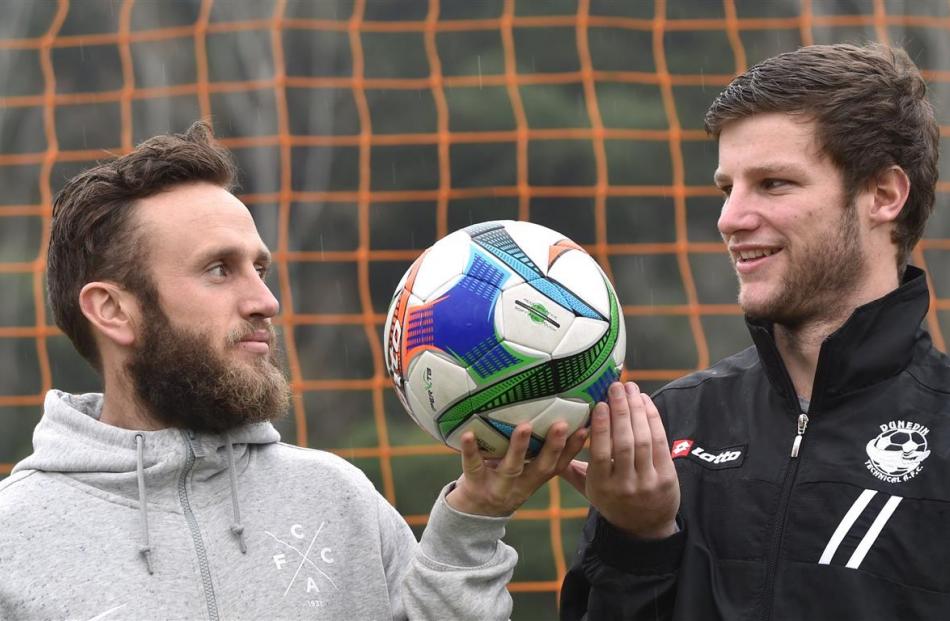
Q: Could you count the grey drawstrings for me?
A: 2